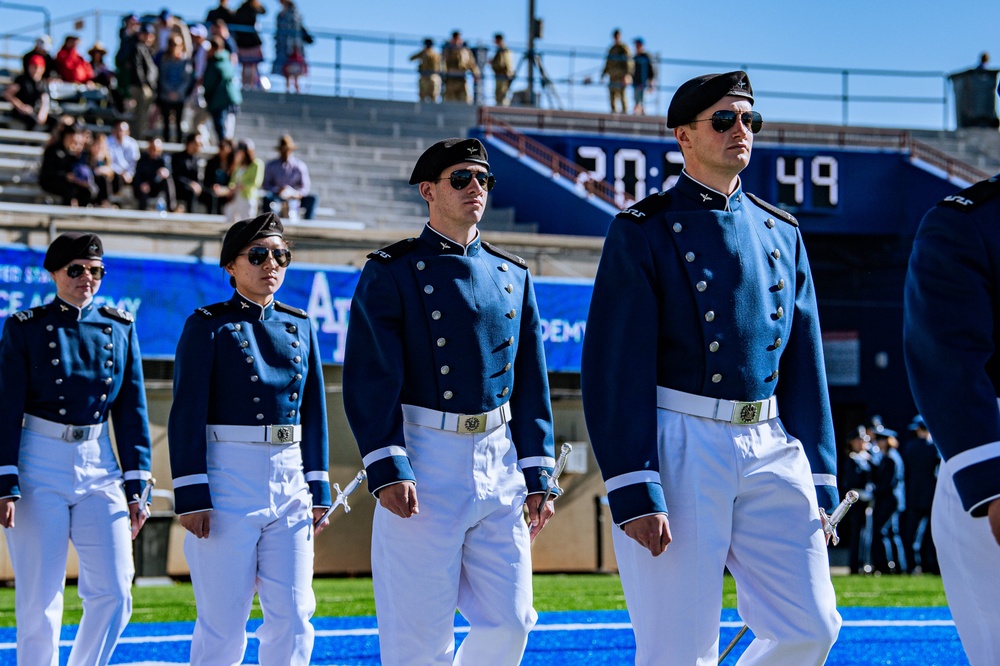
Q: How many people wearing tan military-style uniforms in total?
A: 4